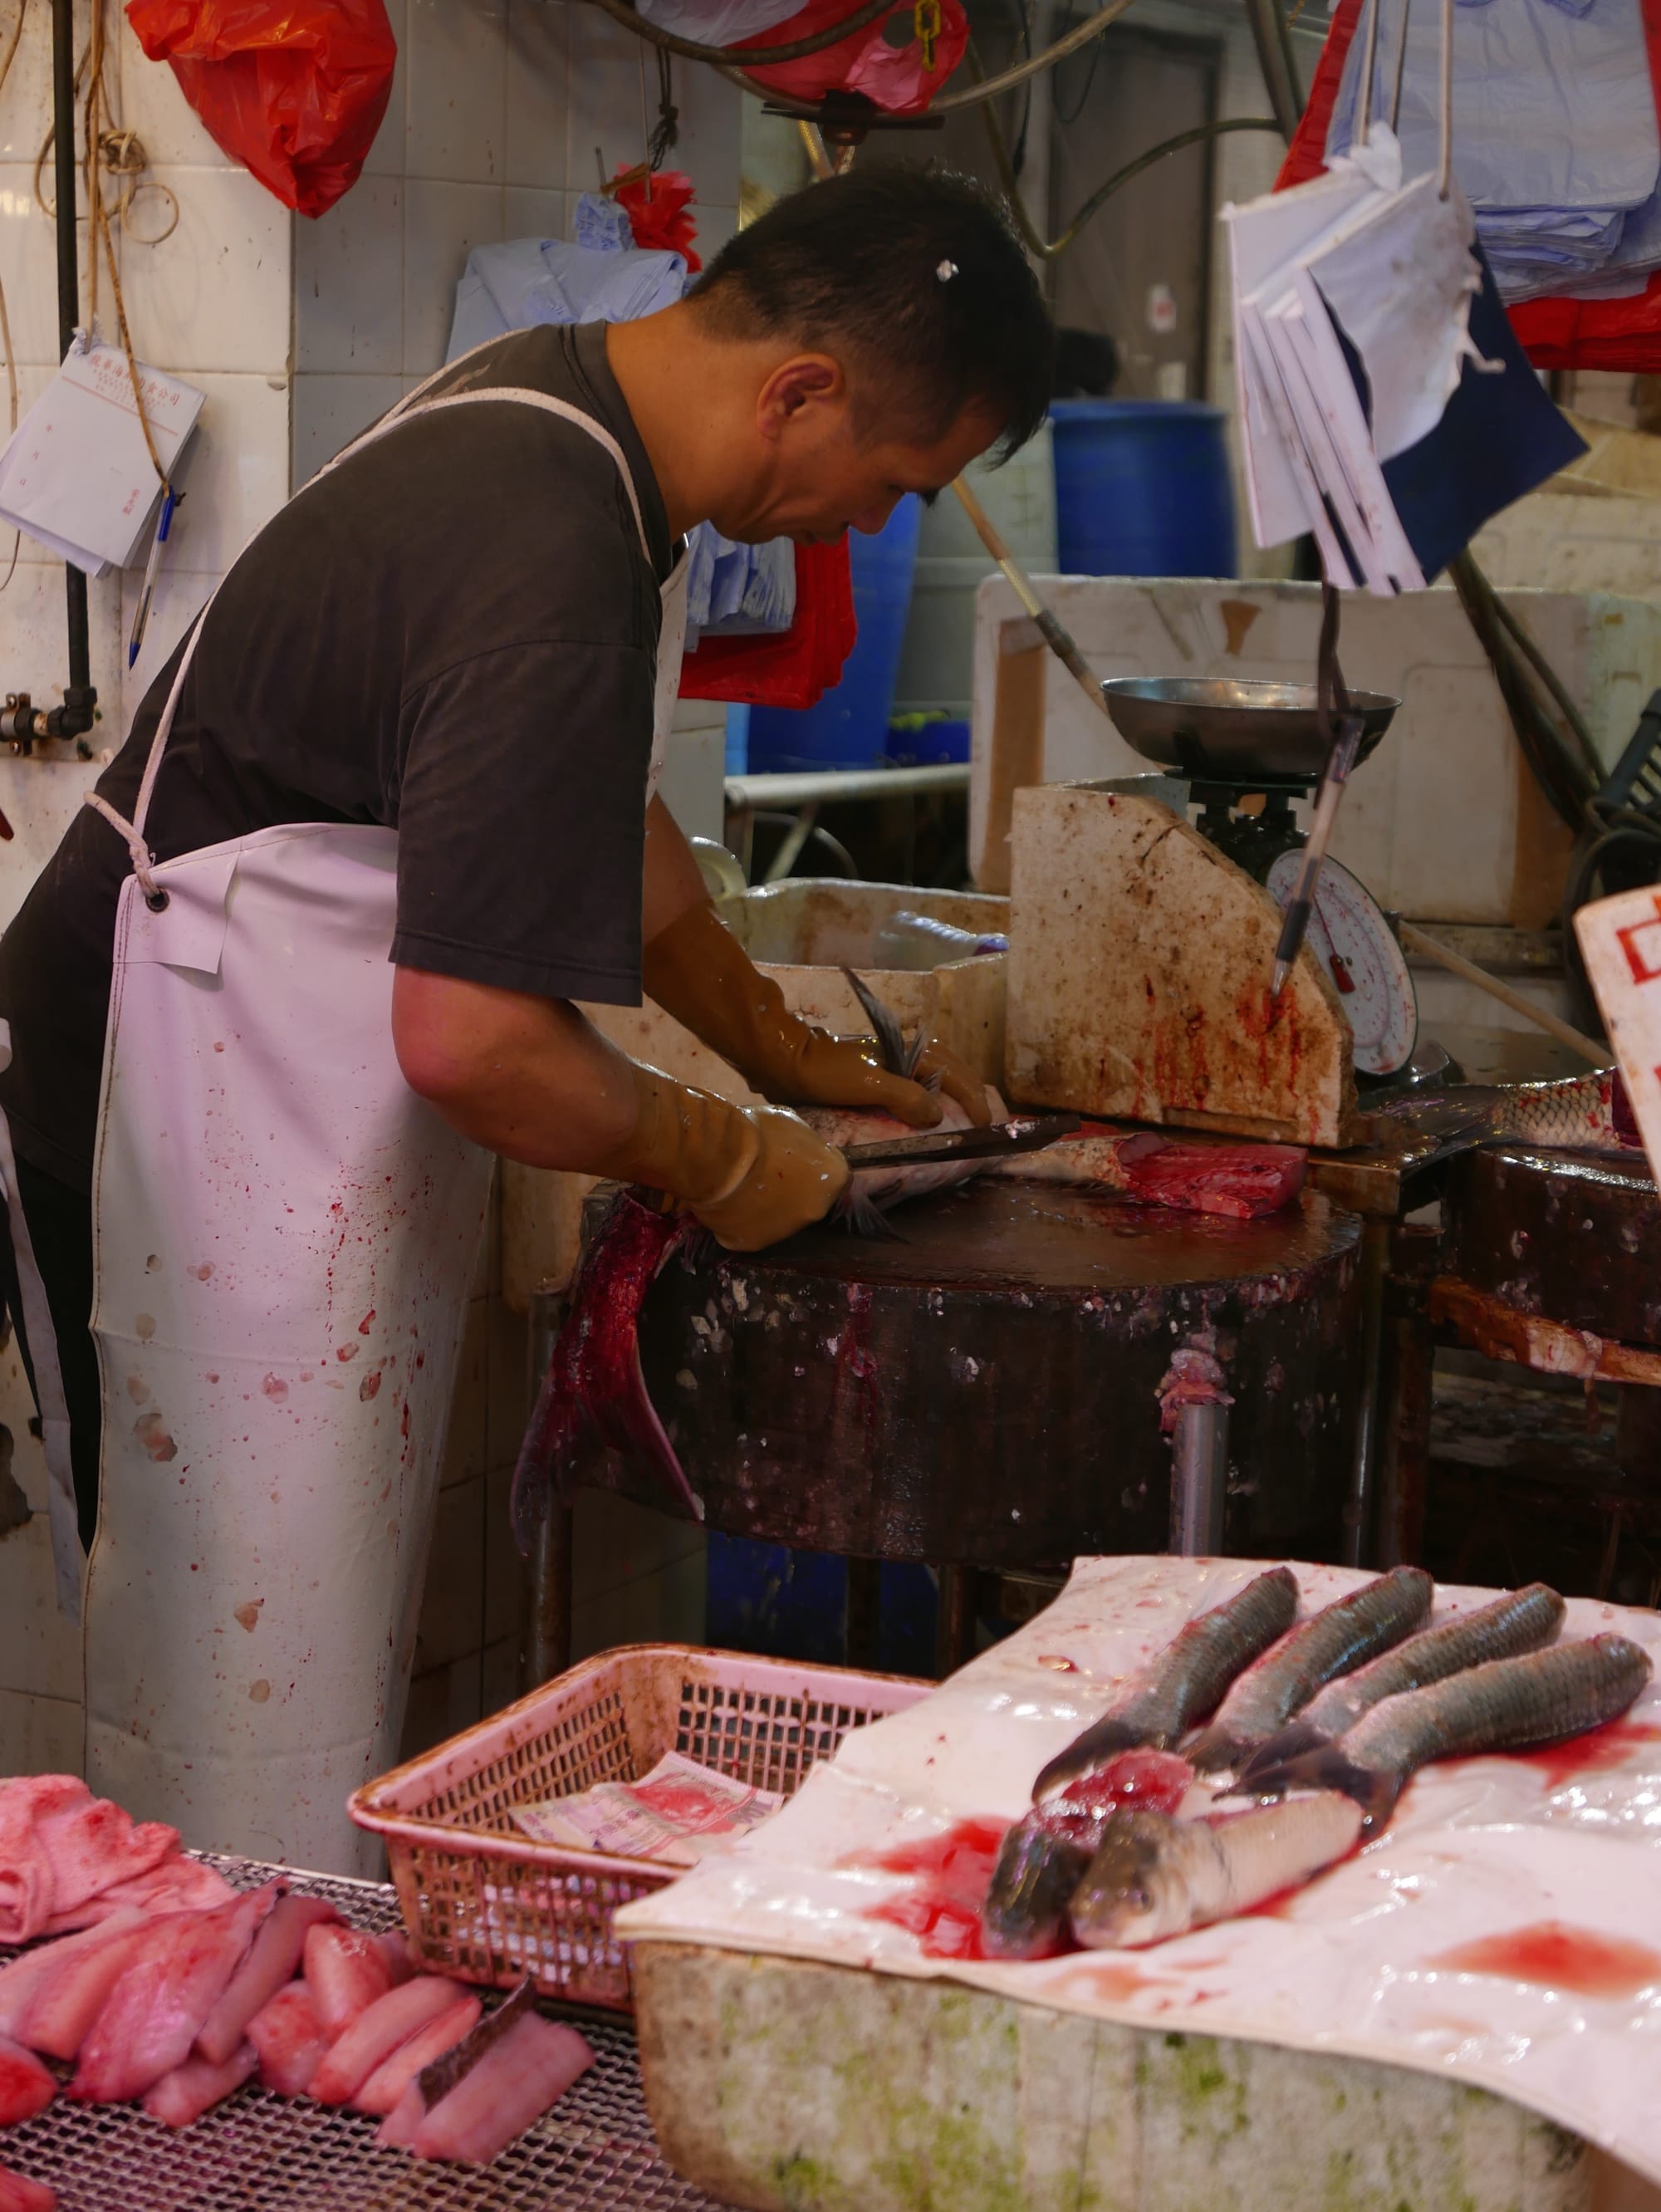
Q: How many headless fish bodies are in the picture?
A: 4